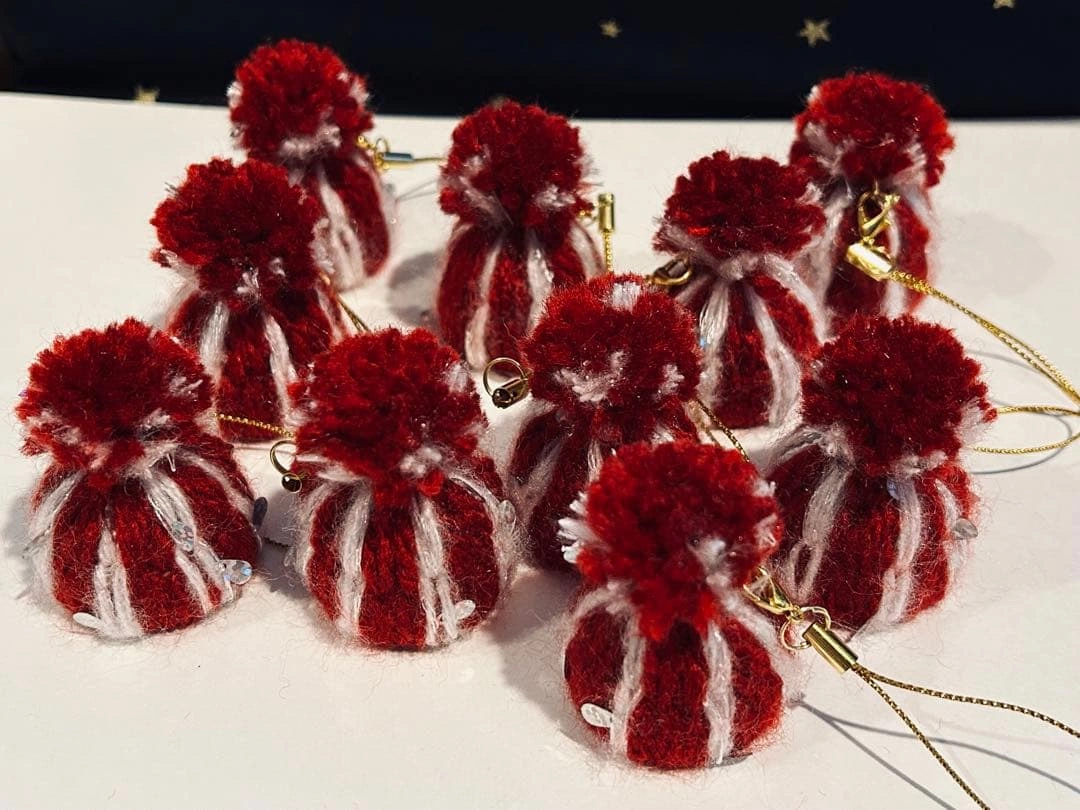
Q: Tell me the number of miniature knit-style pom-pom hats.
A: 10